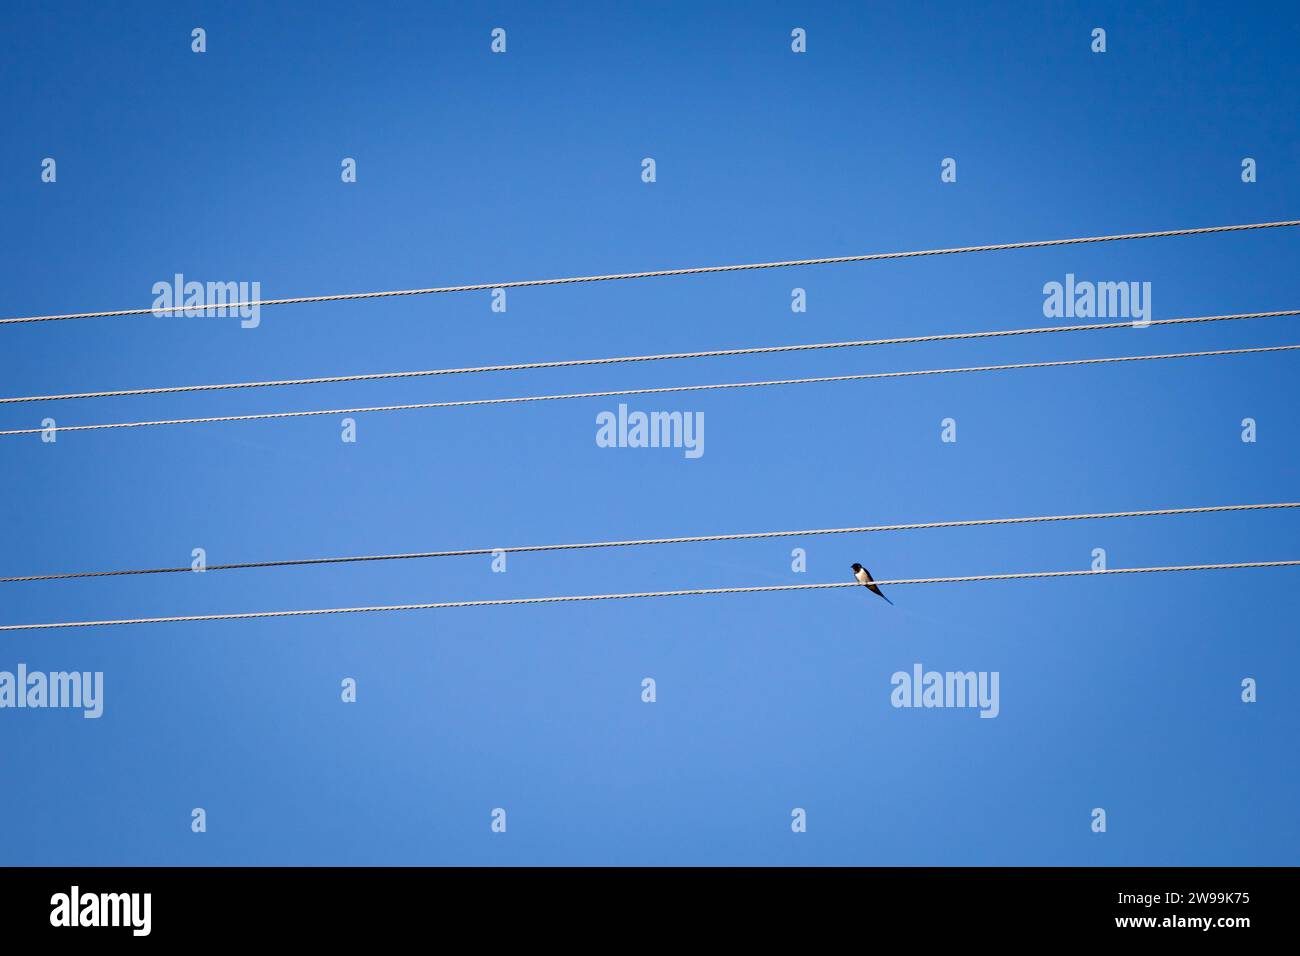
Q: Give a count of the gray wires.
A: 5